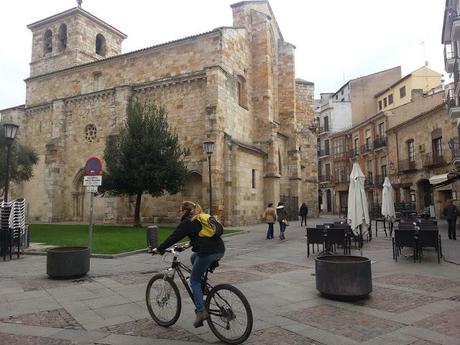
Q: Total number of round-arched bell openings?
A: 3